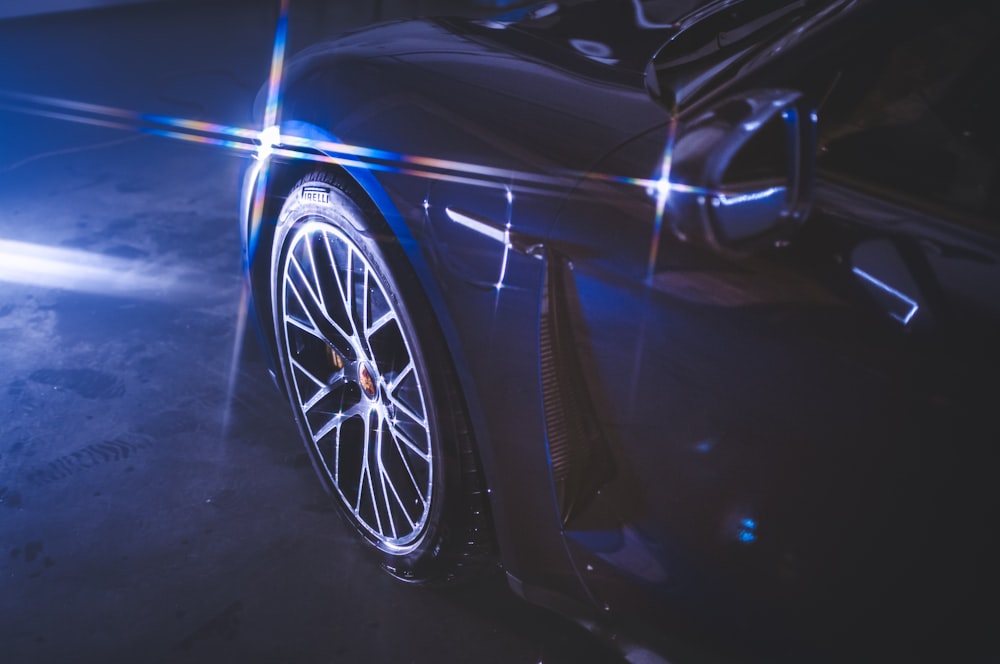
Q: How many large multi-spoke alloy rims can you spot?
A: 1